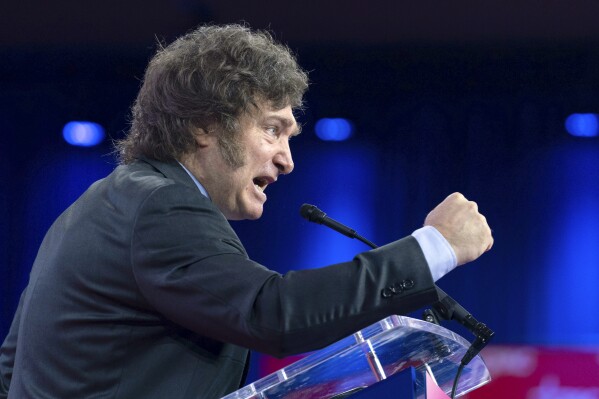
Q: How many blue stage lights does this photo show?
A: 3